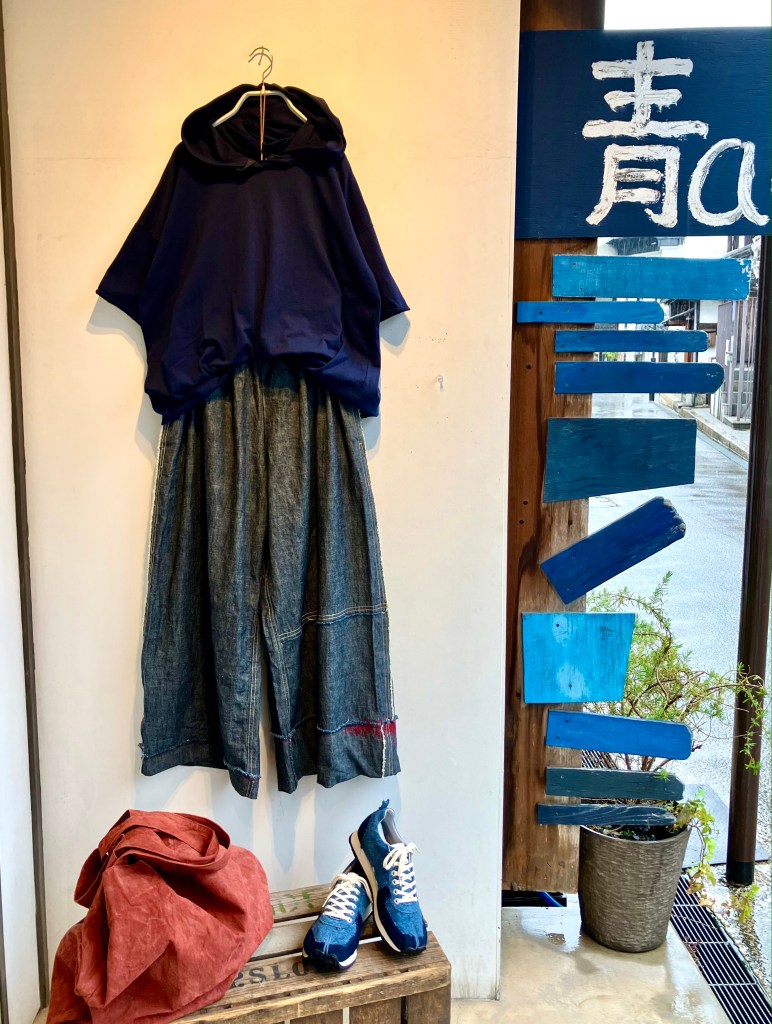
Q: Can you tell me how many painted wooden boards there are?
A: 11